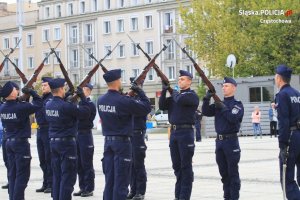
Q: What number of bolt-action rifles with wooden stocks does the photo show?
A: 9